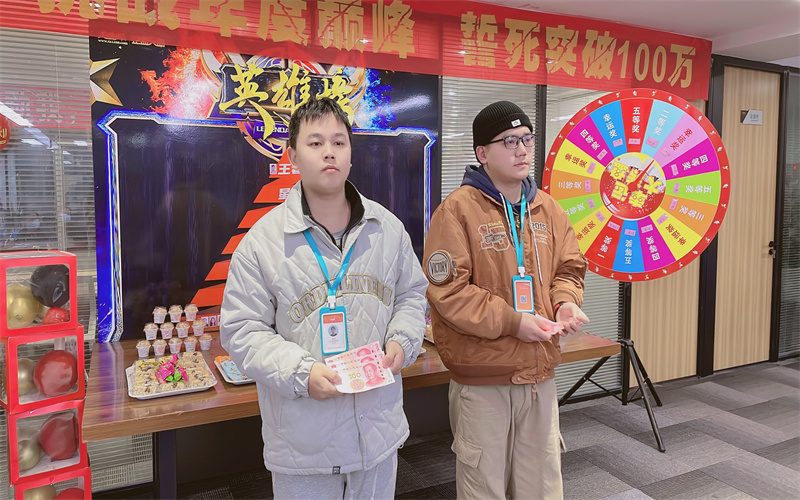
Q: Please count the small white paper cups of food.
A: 12